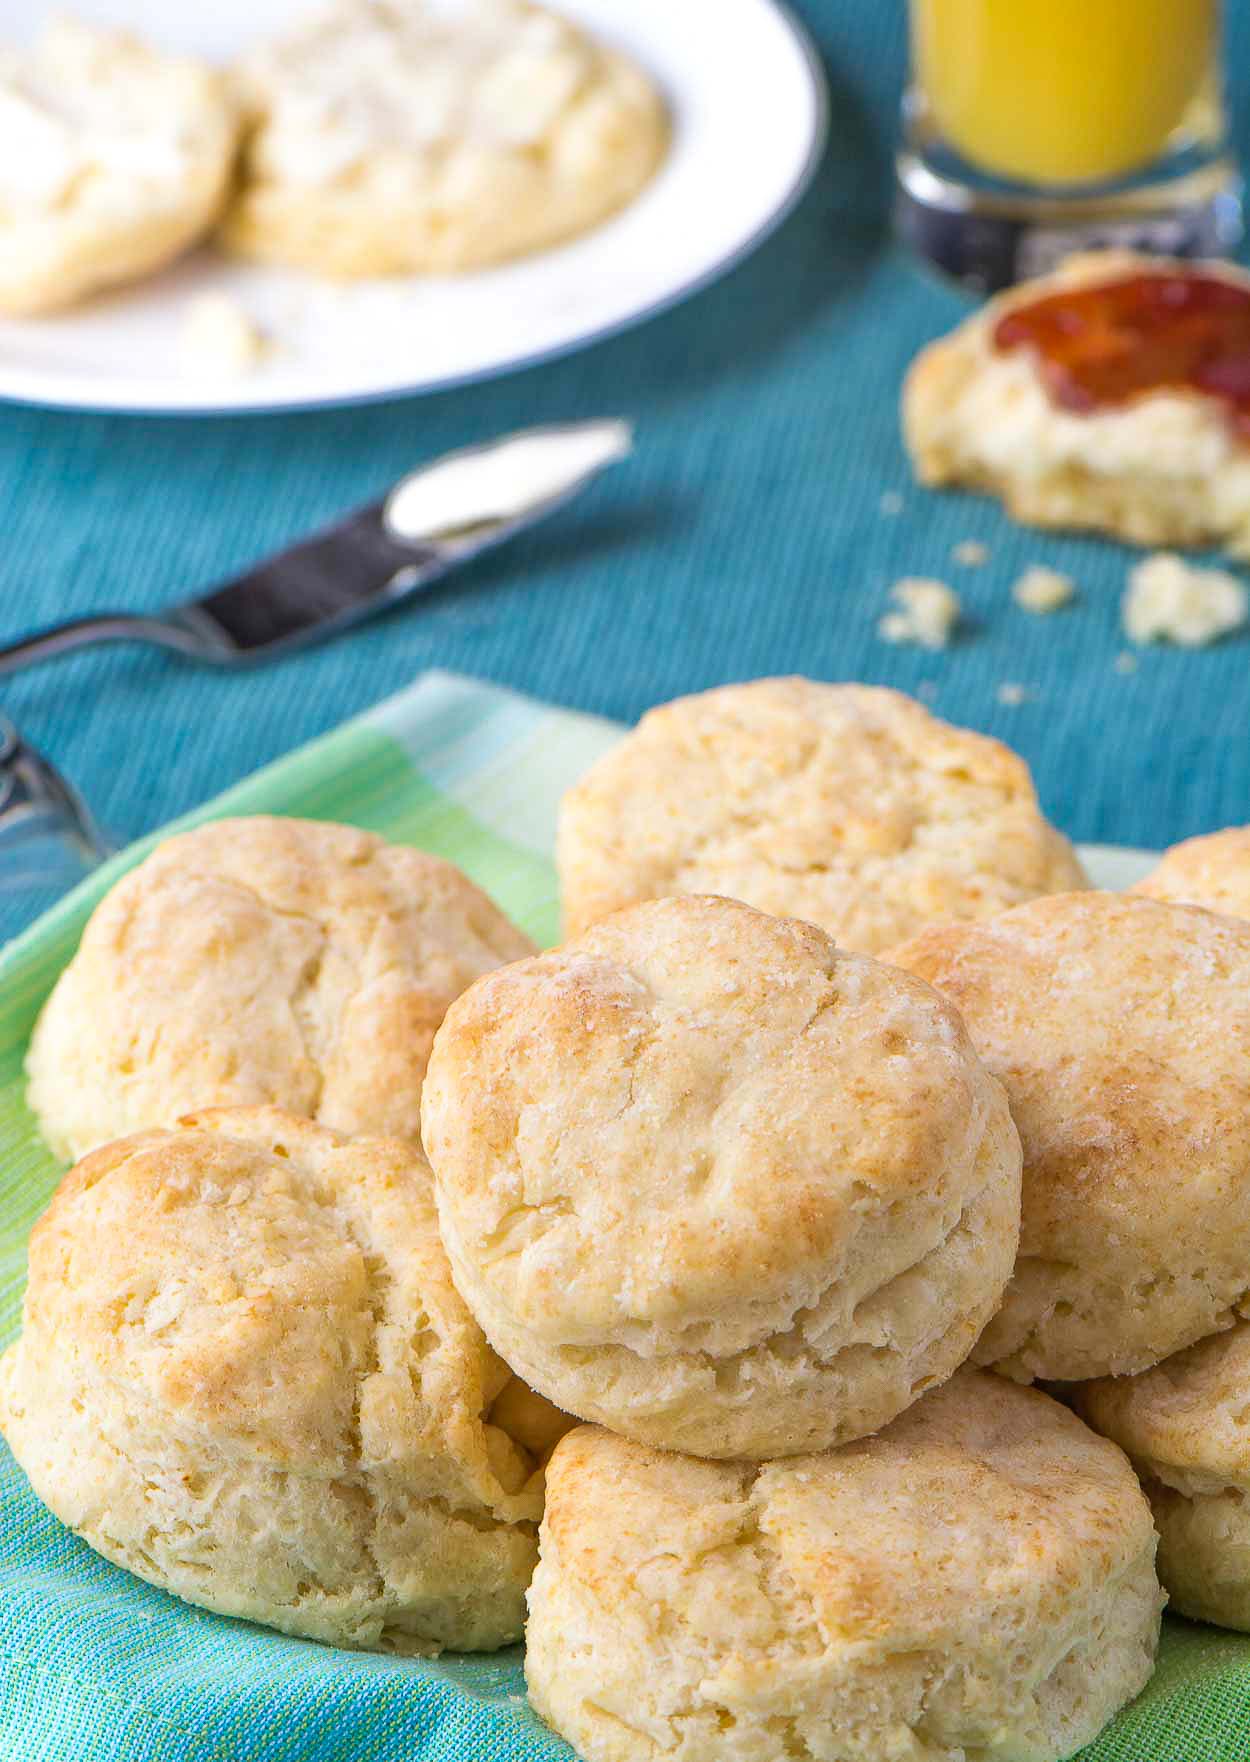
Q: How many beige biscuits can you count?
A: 11